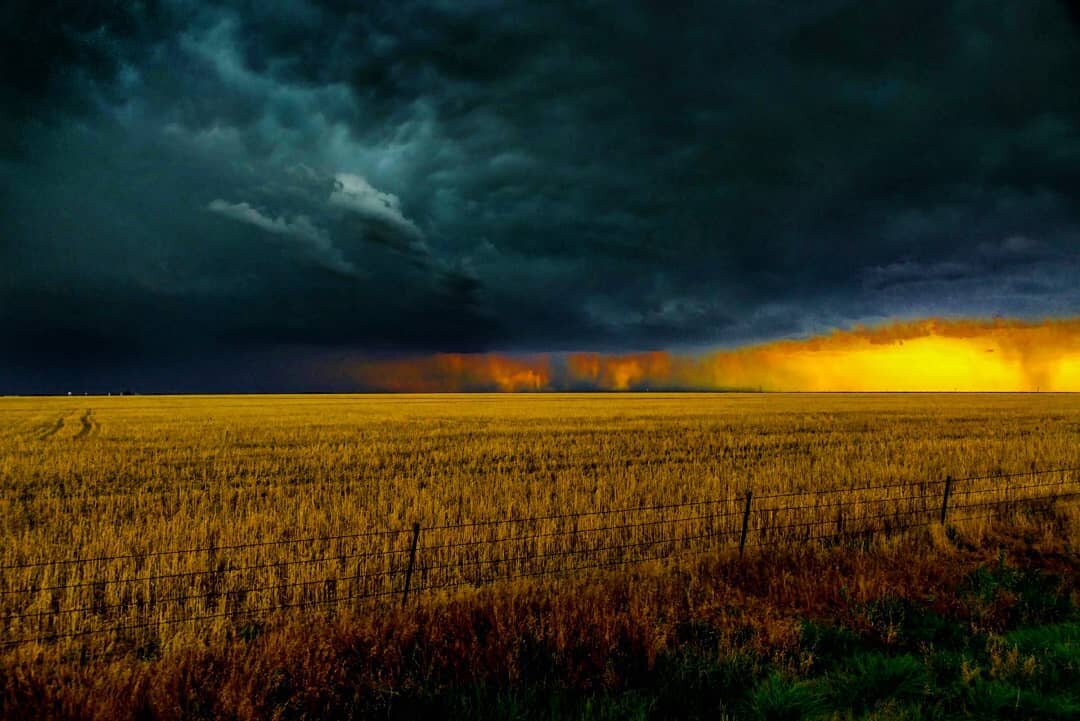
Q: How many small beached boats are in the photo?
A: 0